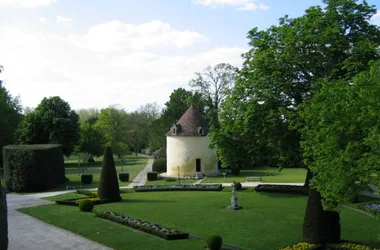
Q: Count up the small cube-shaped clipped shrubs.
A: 3